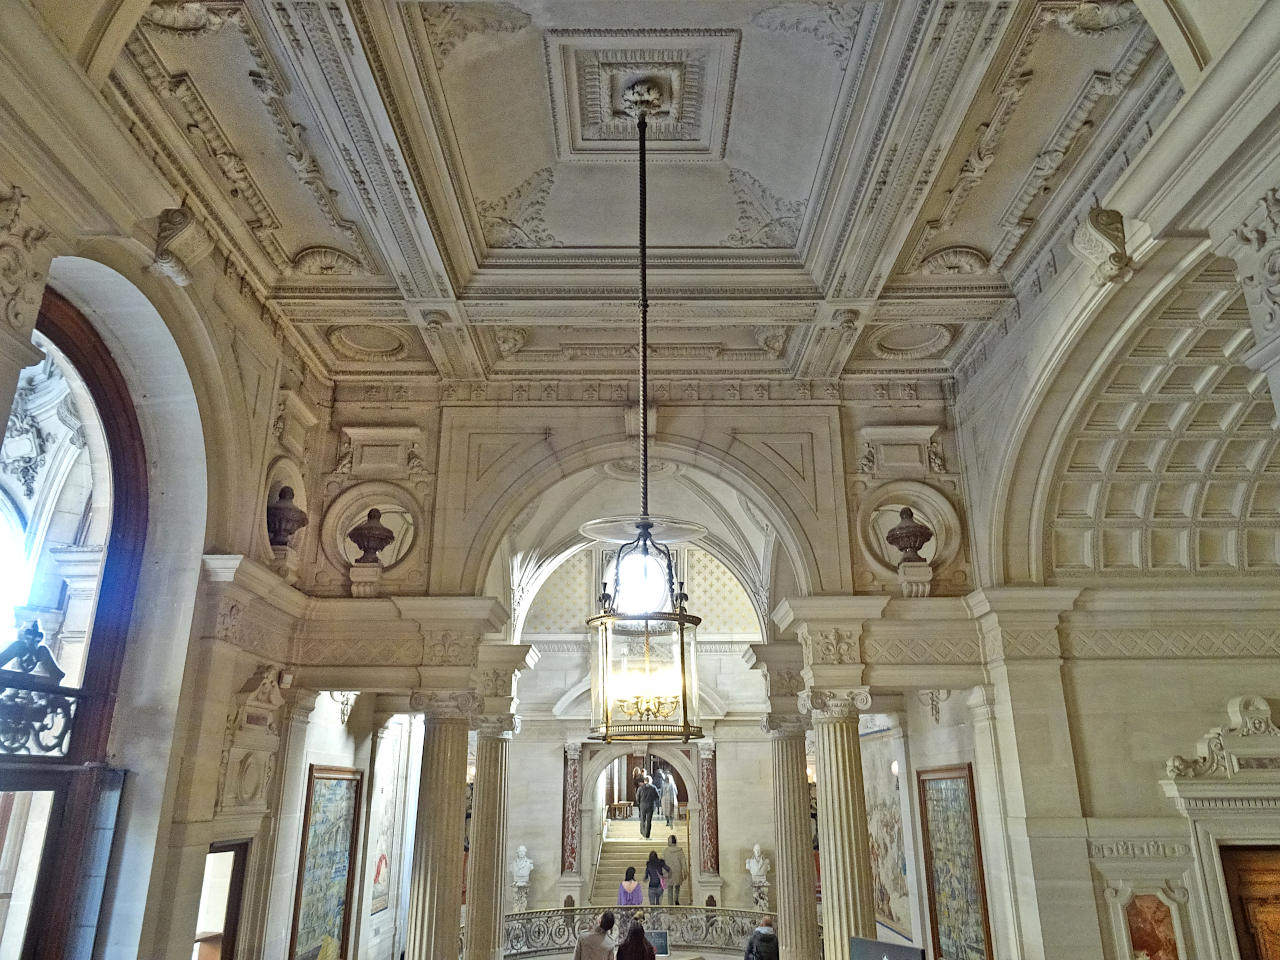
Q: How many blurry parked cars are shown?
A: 0